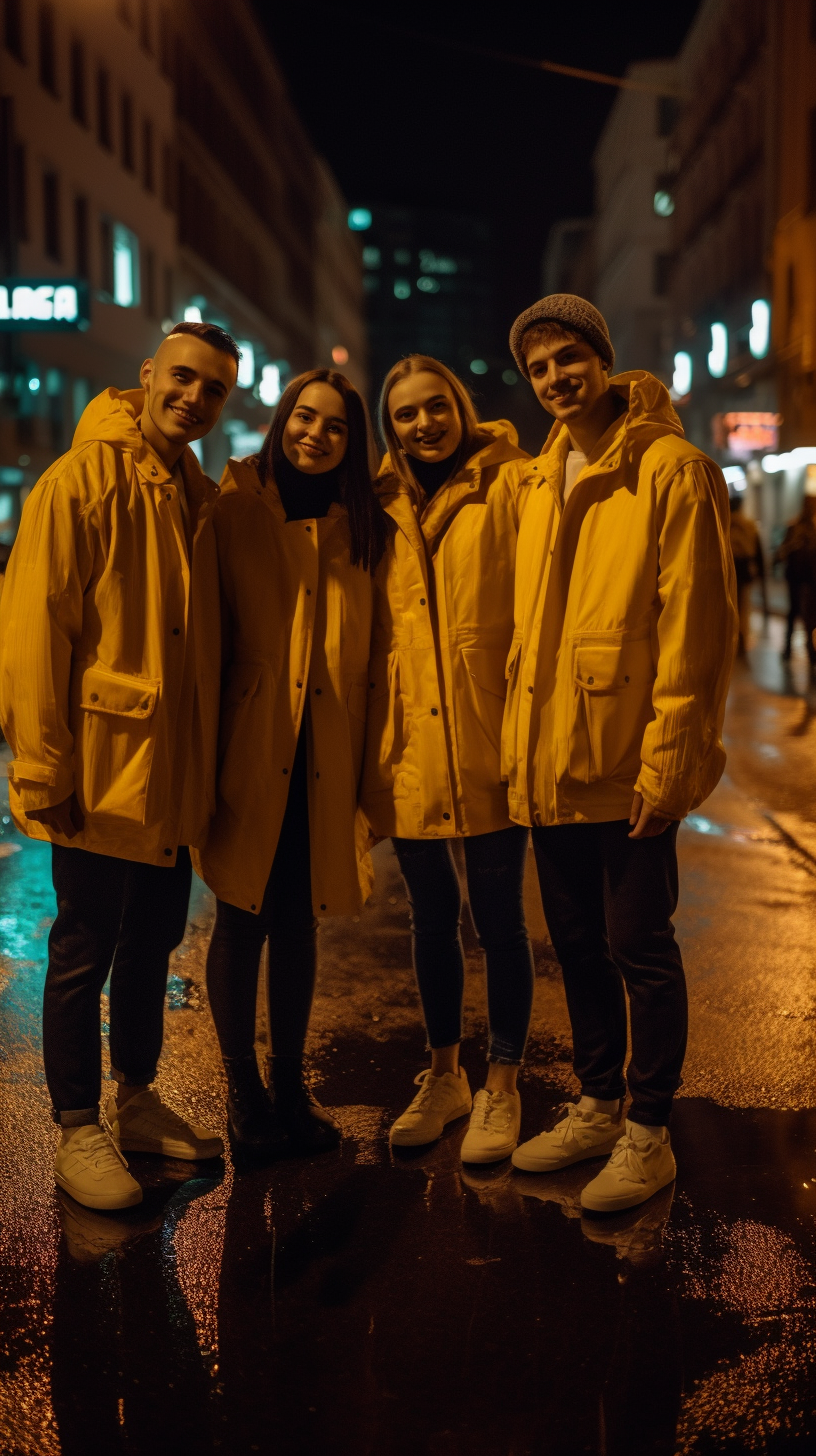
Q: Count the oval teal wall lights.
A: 3